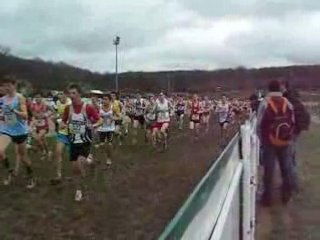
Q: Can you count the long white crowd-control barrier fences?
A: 1